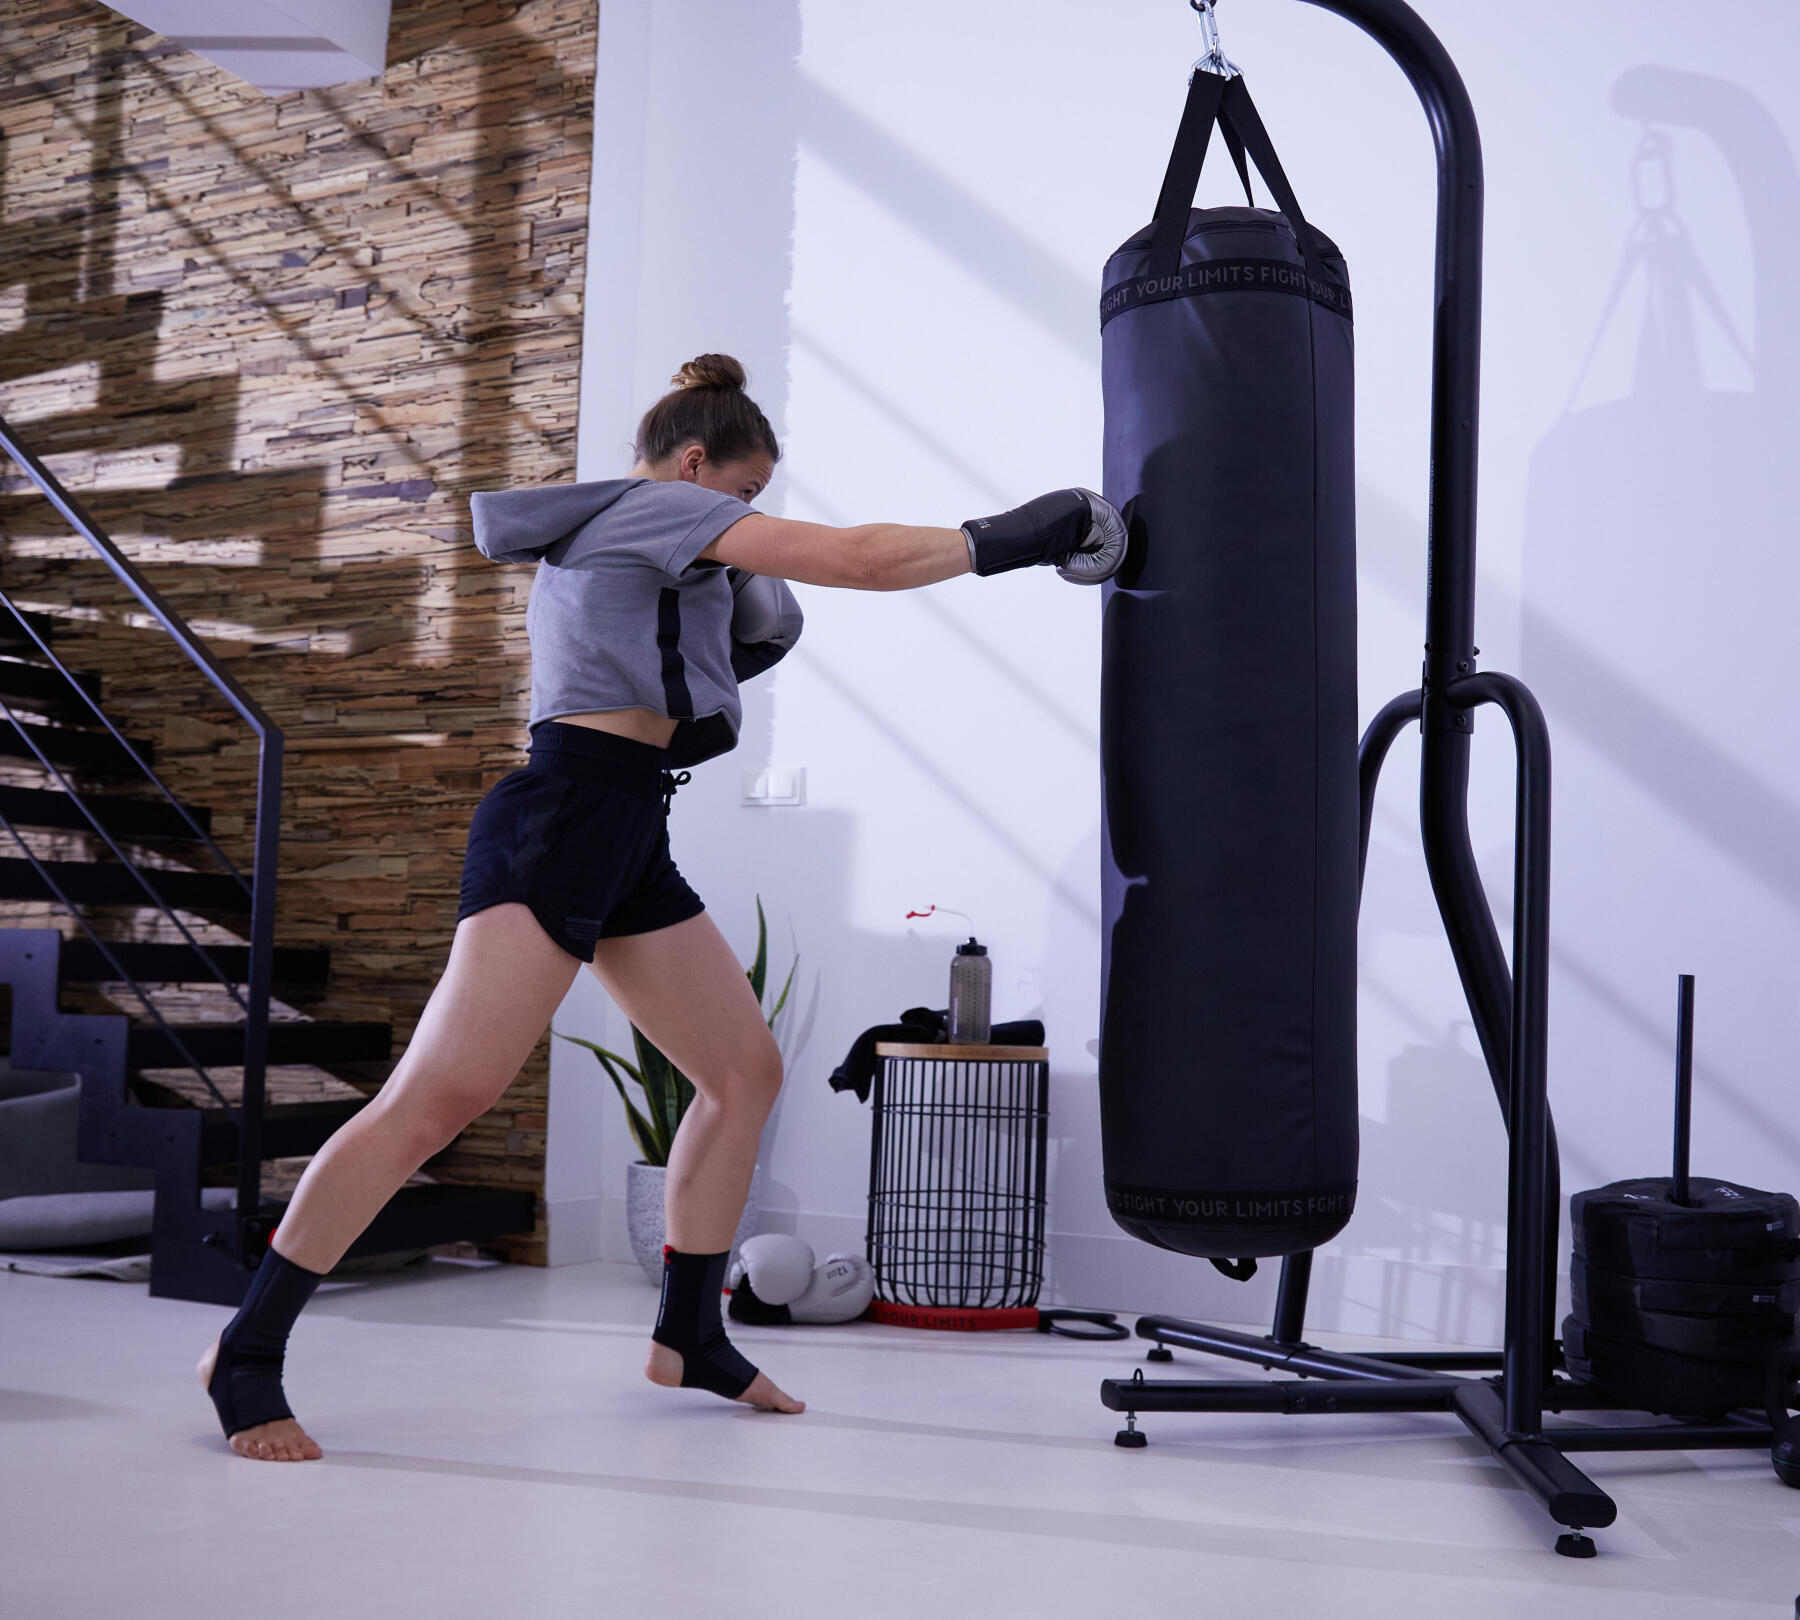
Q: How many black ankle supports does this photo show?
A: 2